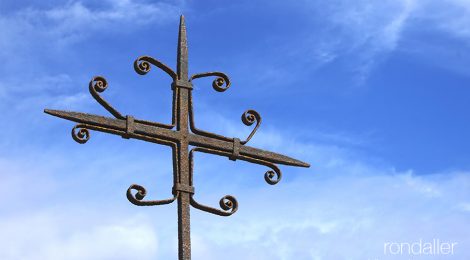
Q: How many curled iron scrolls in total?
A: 8